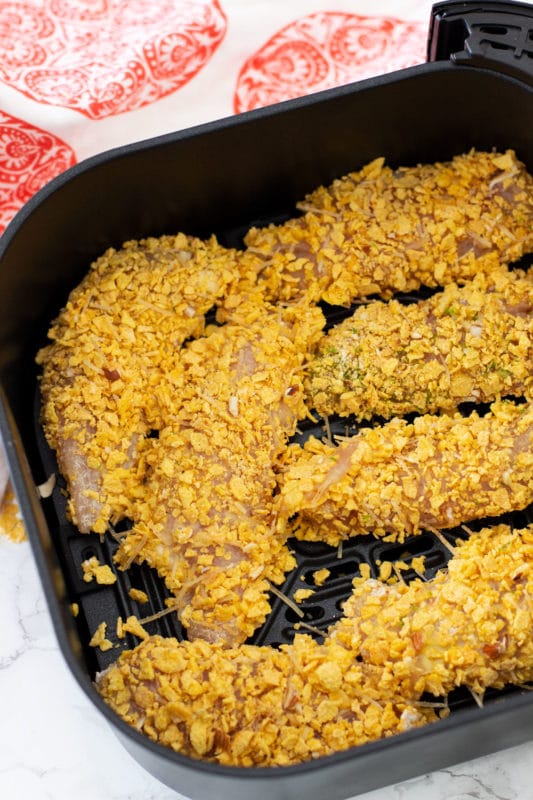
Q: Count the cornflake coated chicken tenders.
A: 7